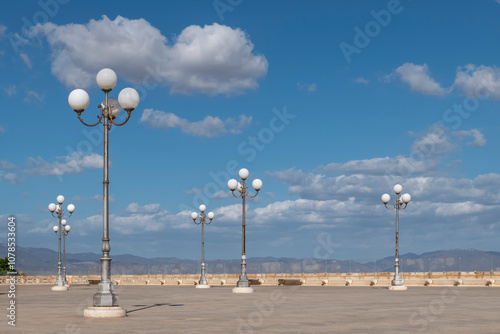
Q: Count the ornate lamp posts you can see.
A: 6